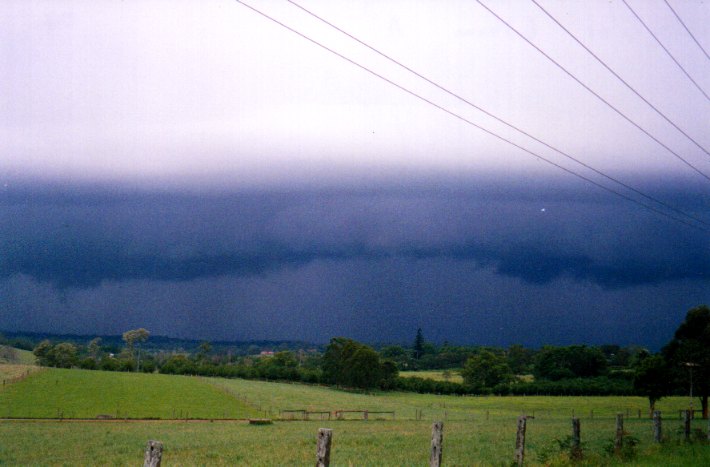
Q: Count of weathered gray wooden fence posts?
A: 8